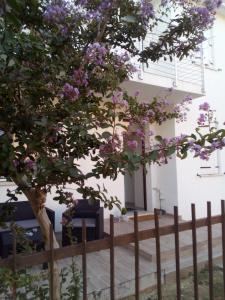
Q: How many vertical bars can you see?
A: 10